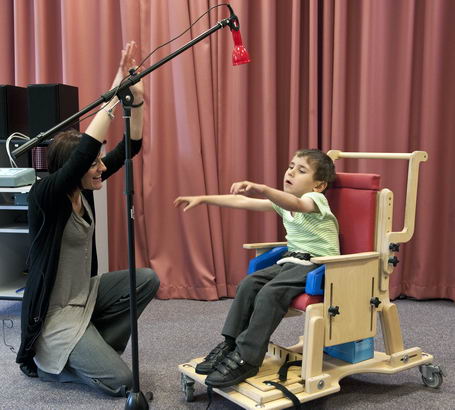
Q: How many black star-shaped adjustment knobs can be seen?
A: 4